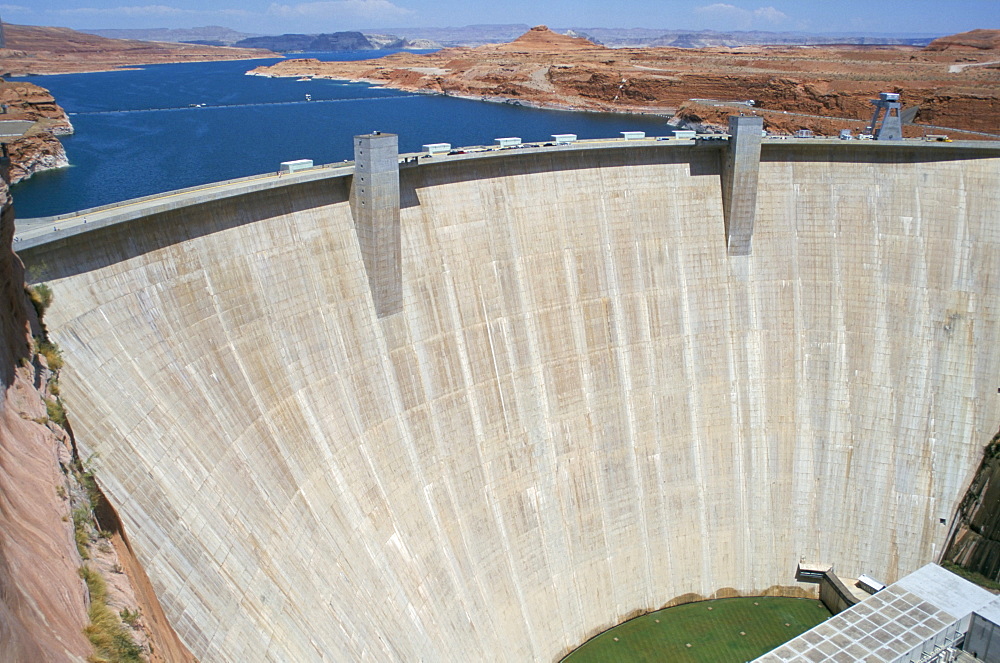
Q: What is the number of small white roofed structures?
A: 6